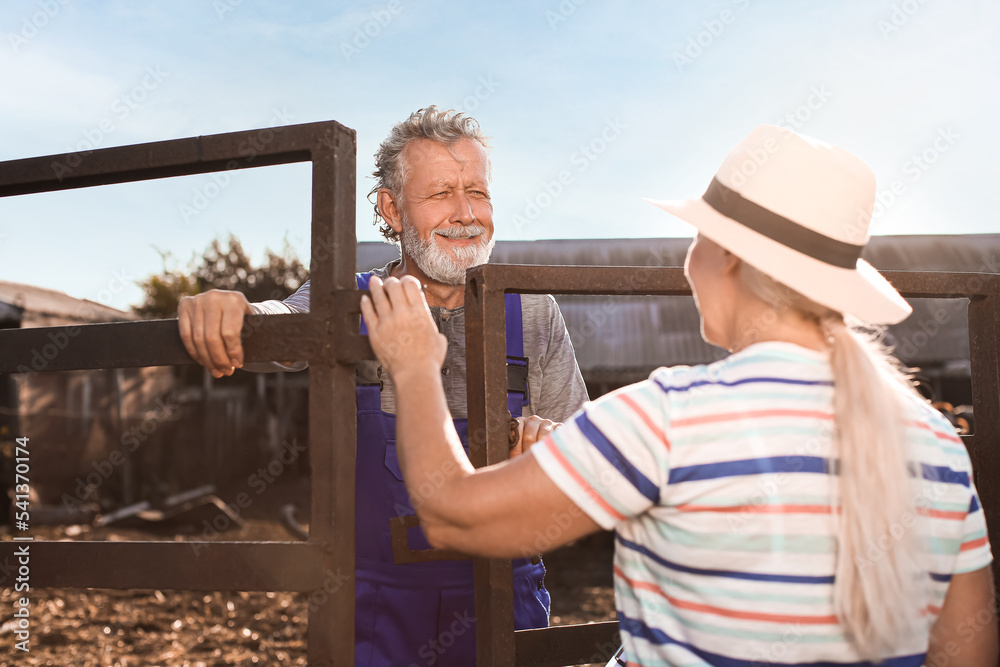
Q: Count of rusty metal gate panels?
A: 2